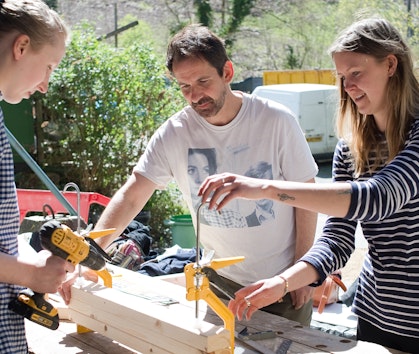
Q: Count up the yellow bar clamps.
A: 2